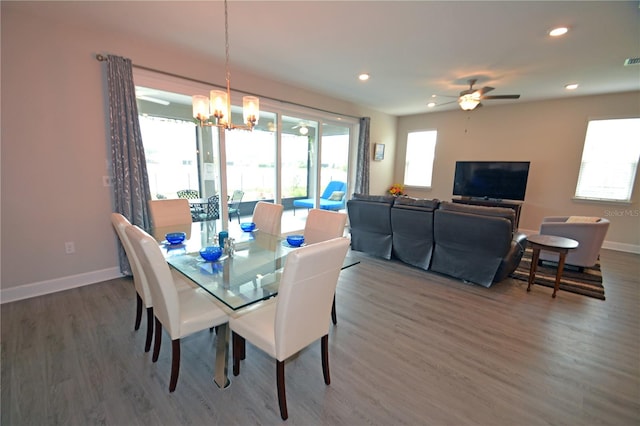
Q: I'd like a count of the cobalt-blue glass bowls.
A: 4